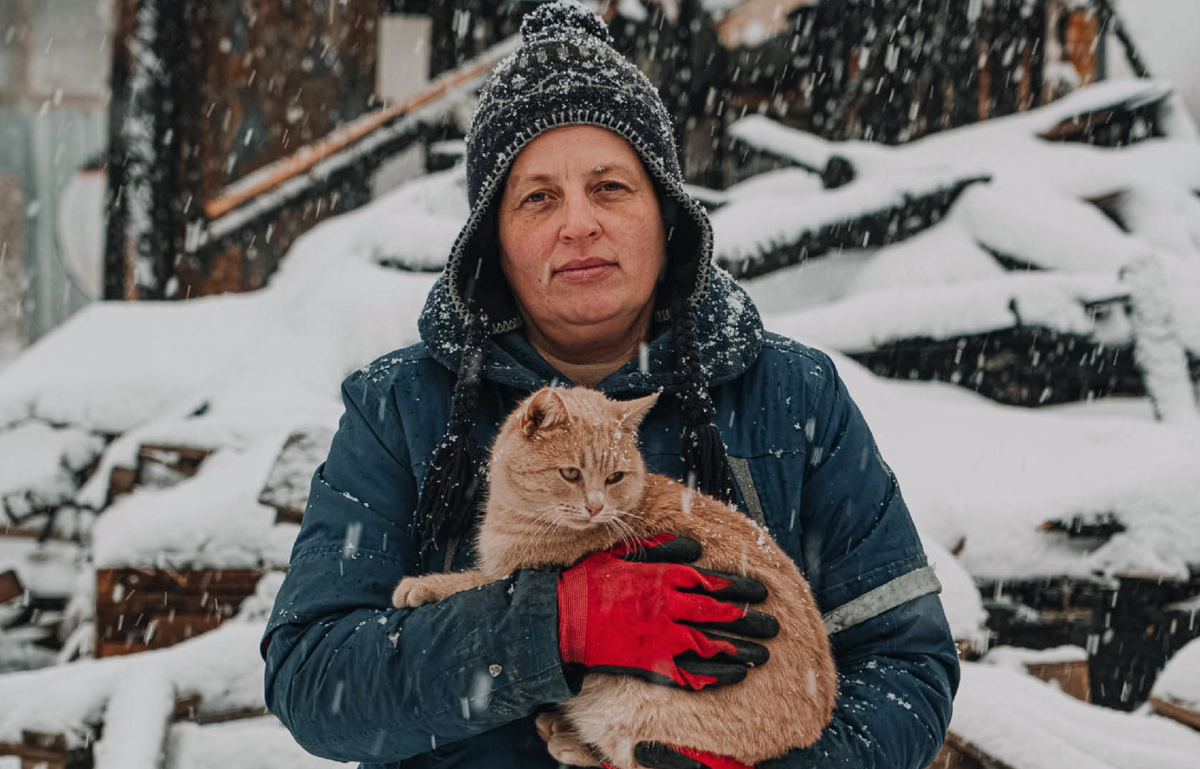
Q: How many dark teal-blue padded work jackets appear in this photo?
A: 1